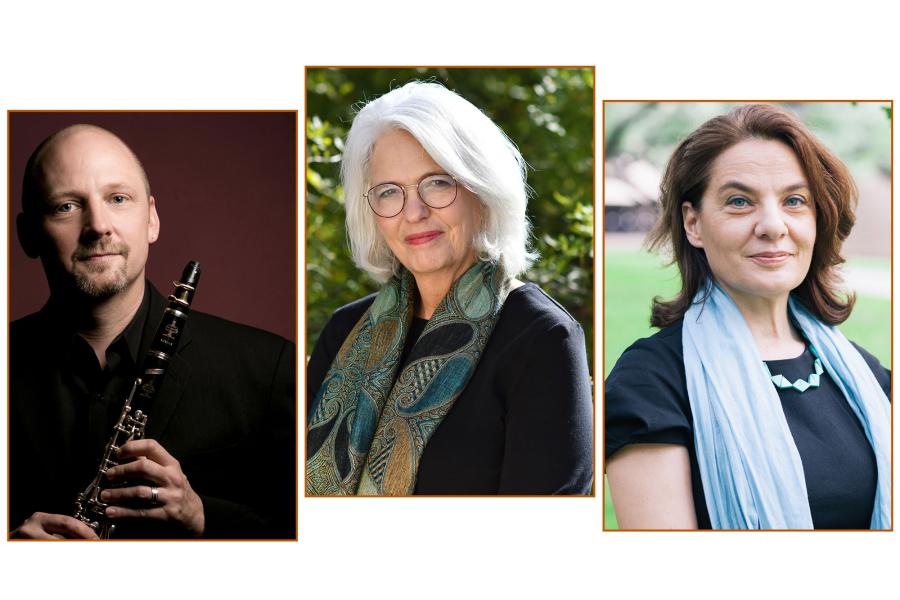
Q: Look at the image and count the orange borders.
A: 3